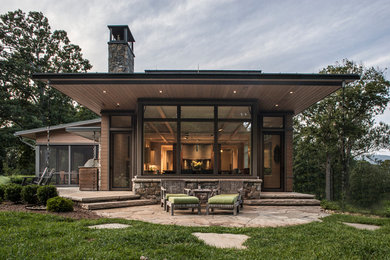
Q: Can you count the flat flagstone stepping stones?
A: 3